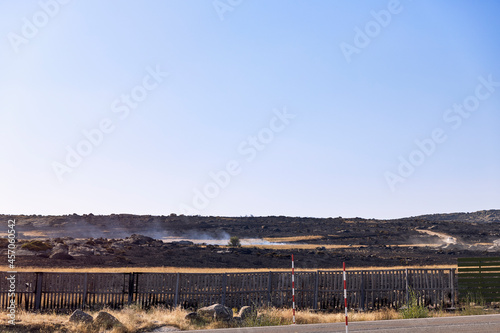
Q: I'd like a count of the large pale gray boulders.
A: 4